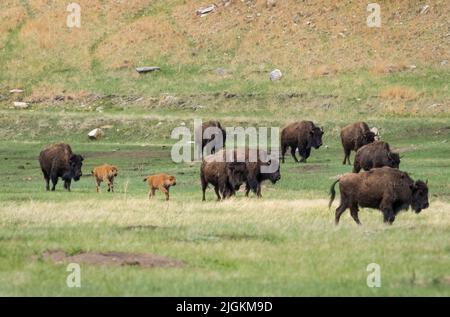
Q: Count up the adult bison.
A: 8